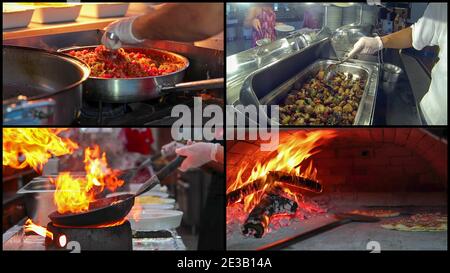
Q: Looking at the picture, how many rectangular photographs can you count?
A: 4